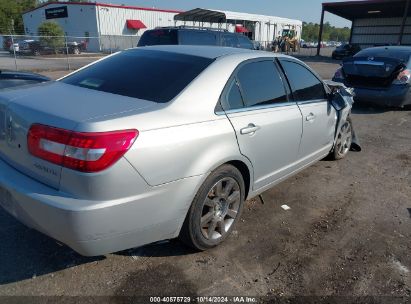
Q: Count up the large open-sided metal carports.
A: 2